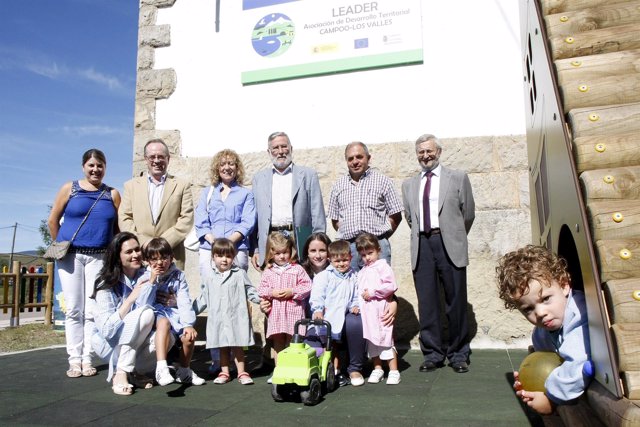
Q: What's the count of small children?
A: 6